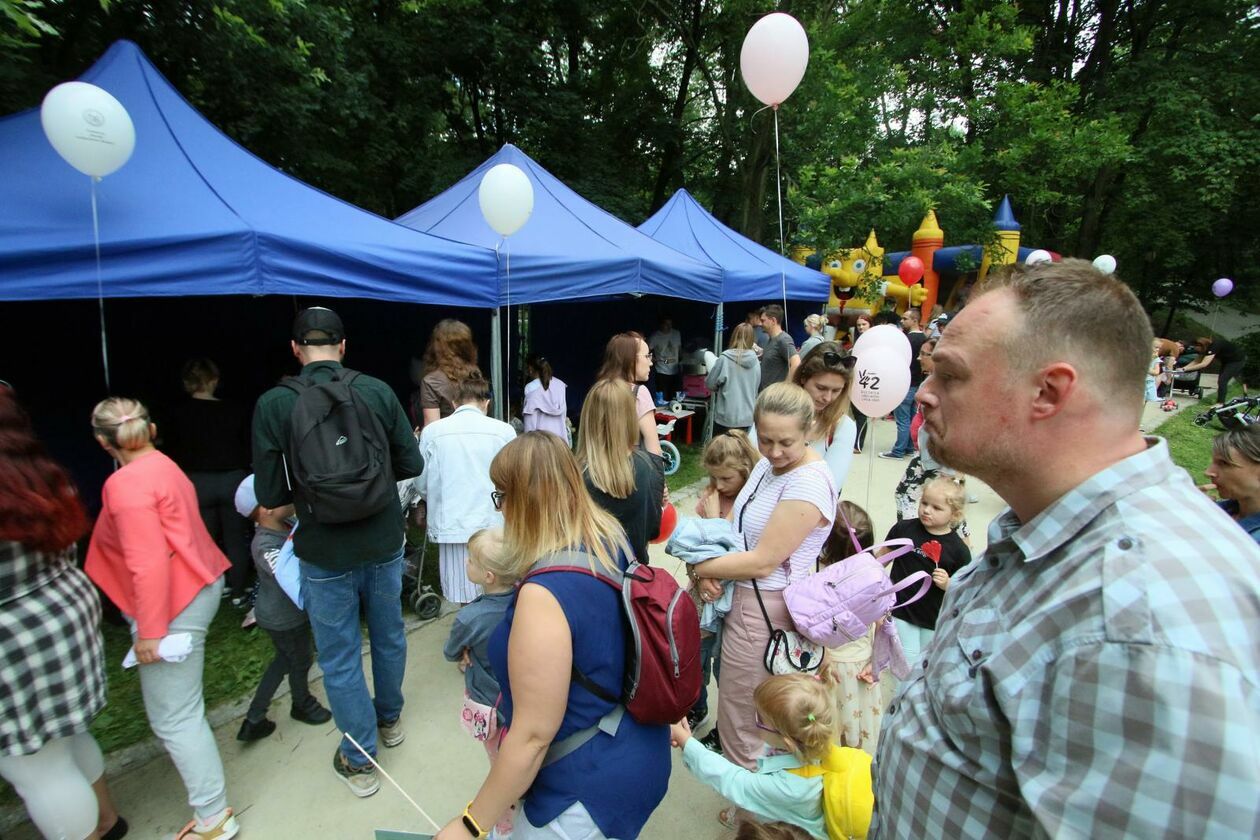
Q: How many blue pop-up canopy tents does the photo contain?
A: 3